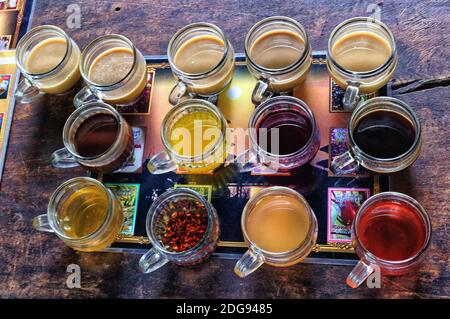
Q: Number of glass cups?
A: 13